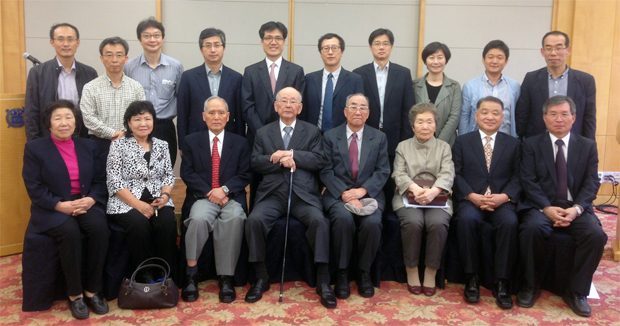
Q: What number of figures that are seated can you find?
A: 8